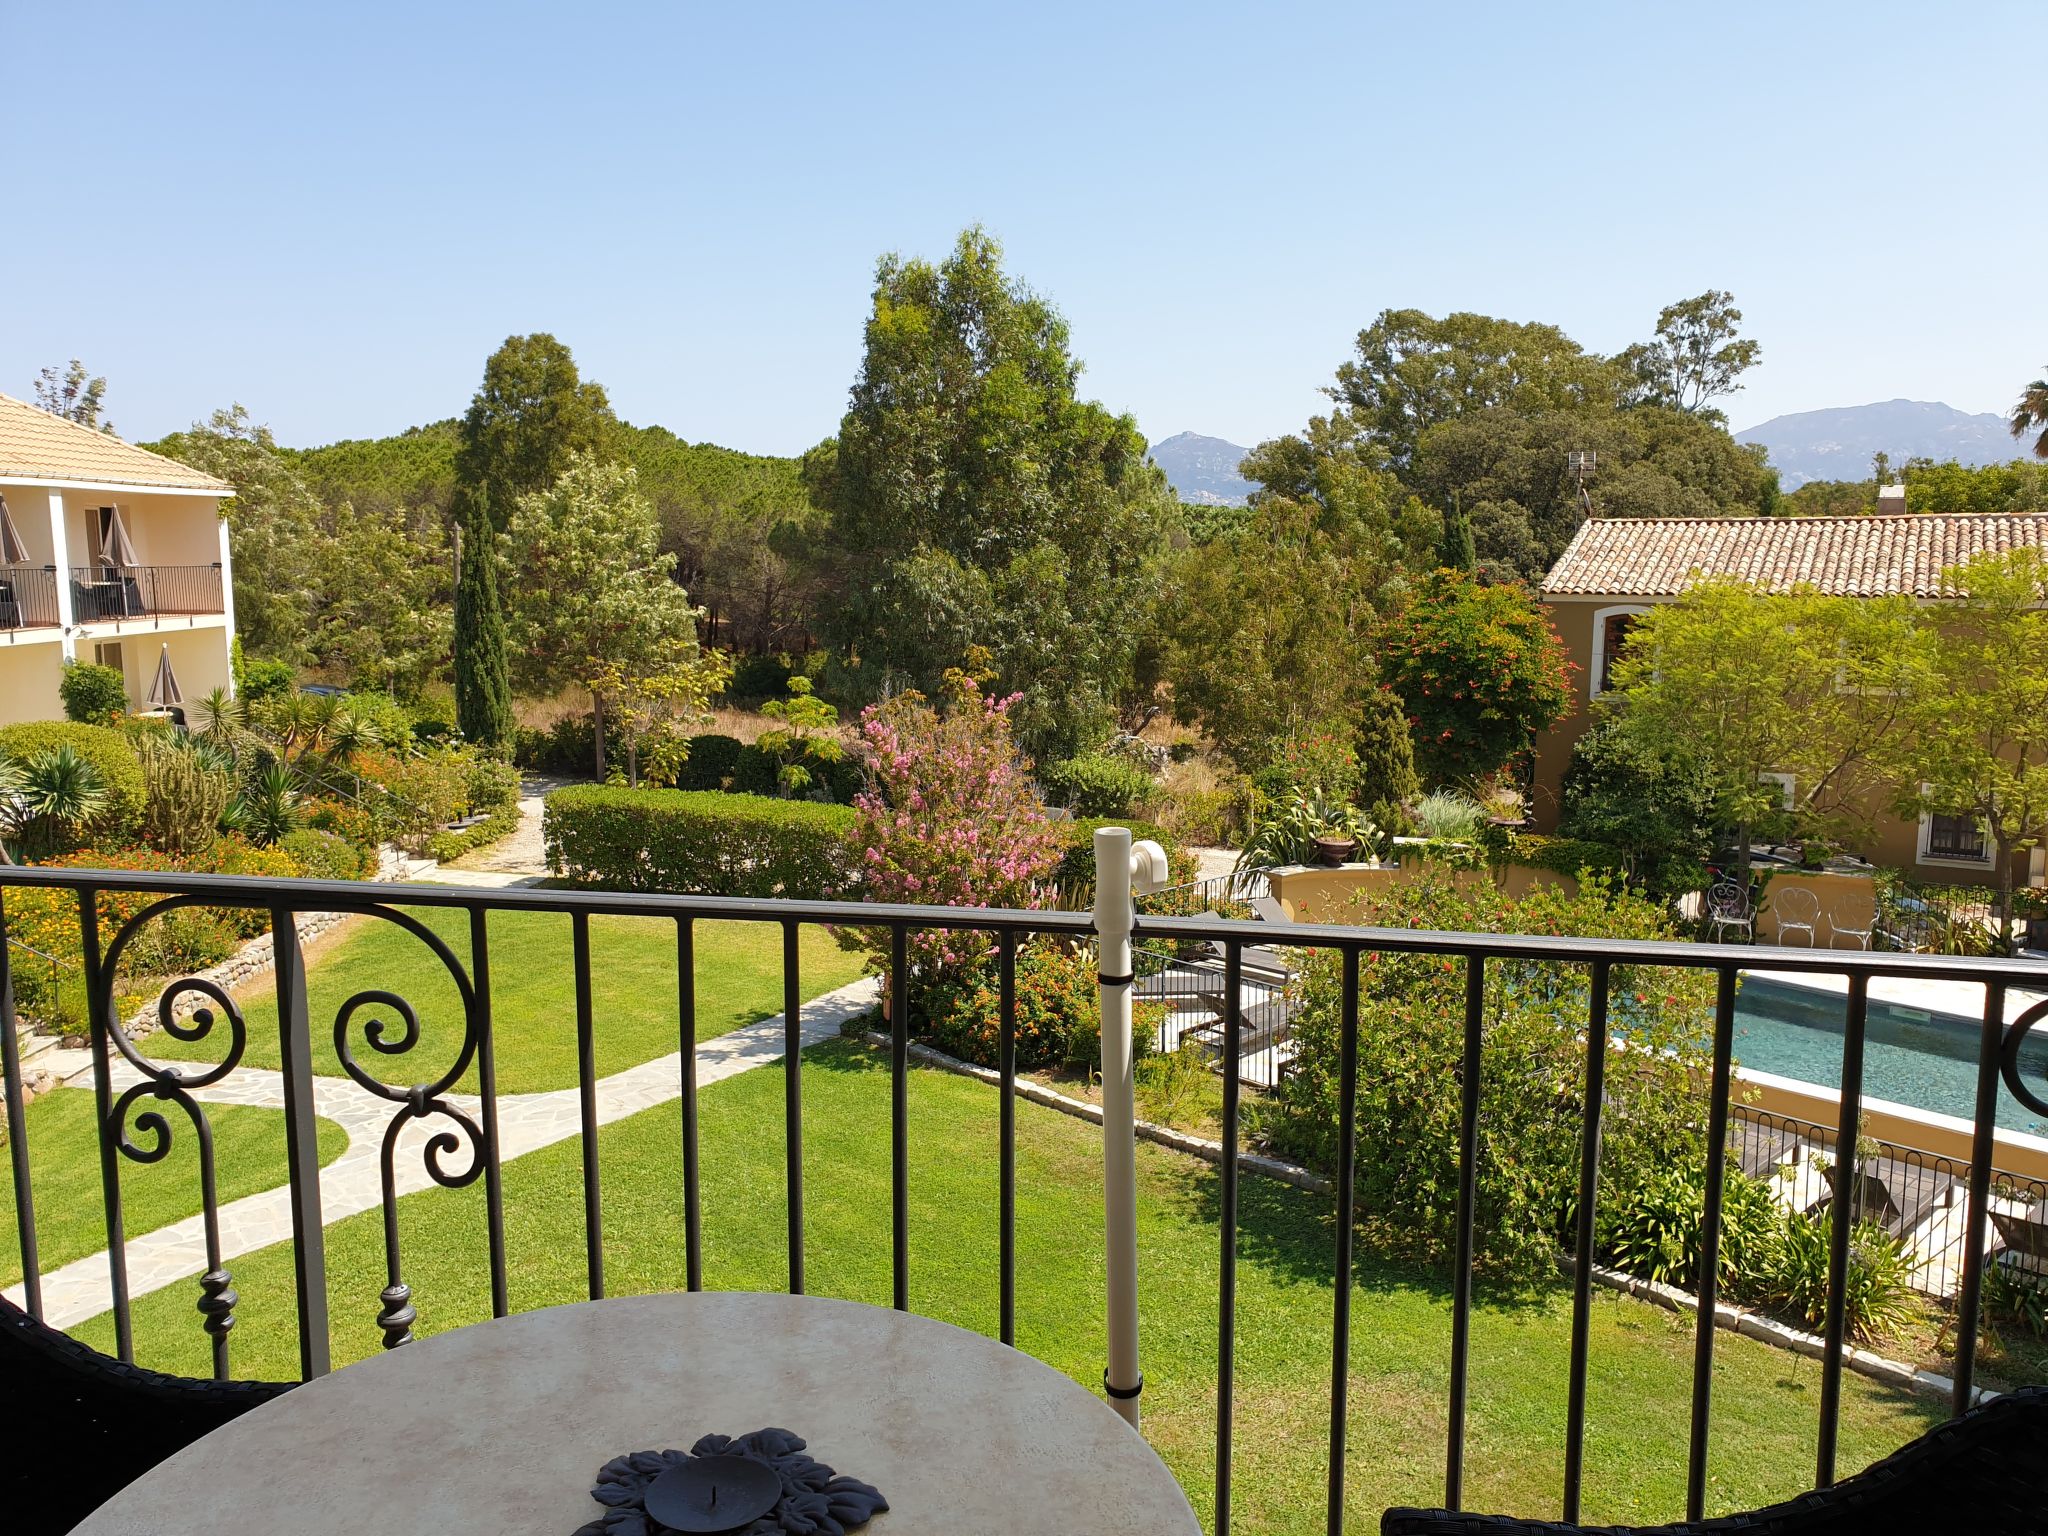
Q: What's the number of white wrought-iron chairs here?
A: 3